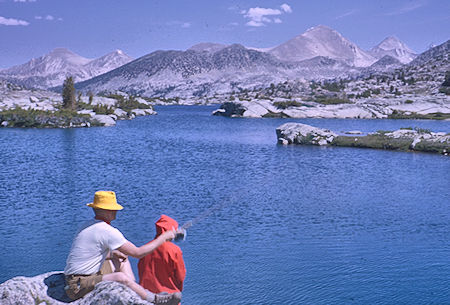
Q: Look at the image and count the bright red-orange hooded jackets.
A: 1